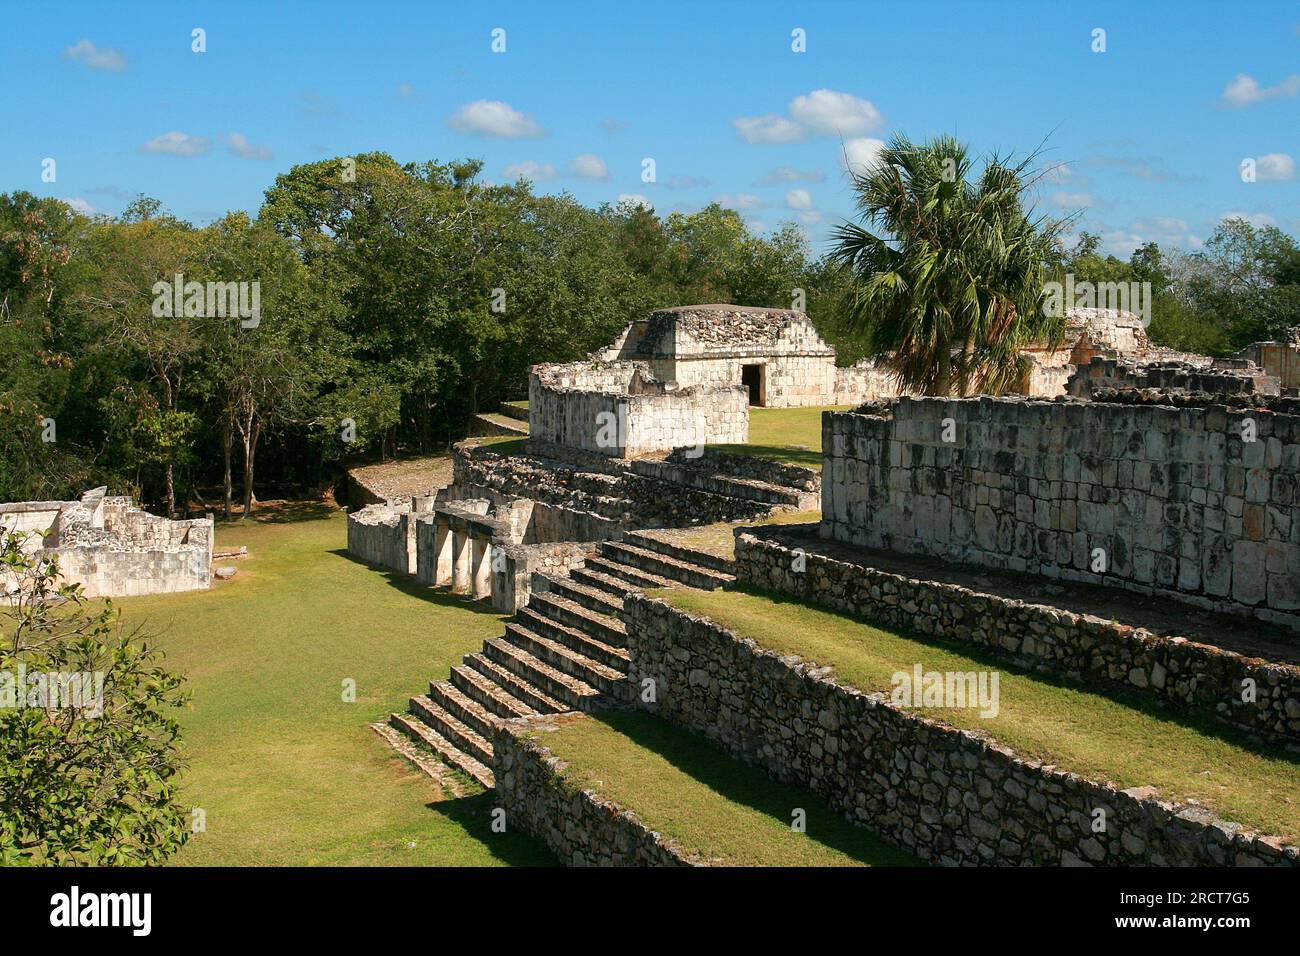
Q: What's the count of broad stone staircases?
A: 1